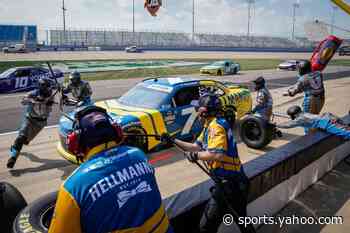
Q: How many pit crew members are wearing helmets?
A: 5